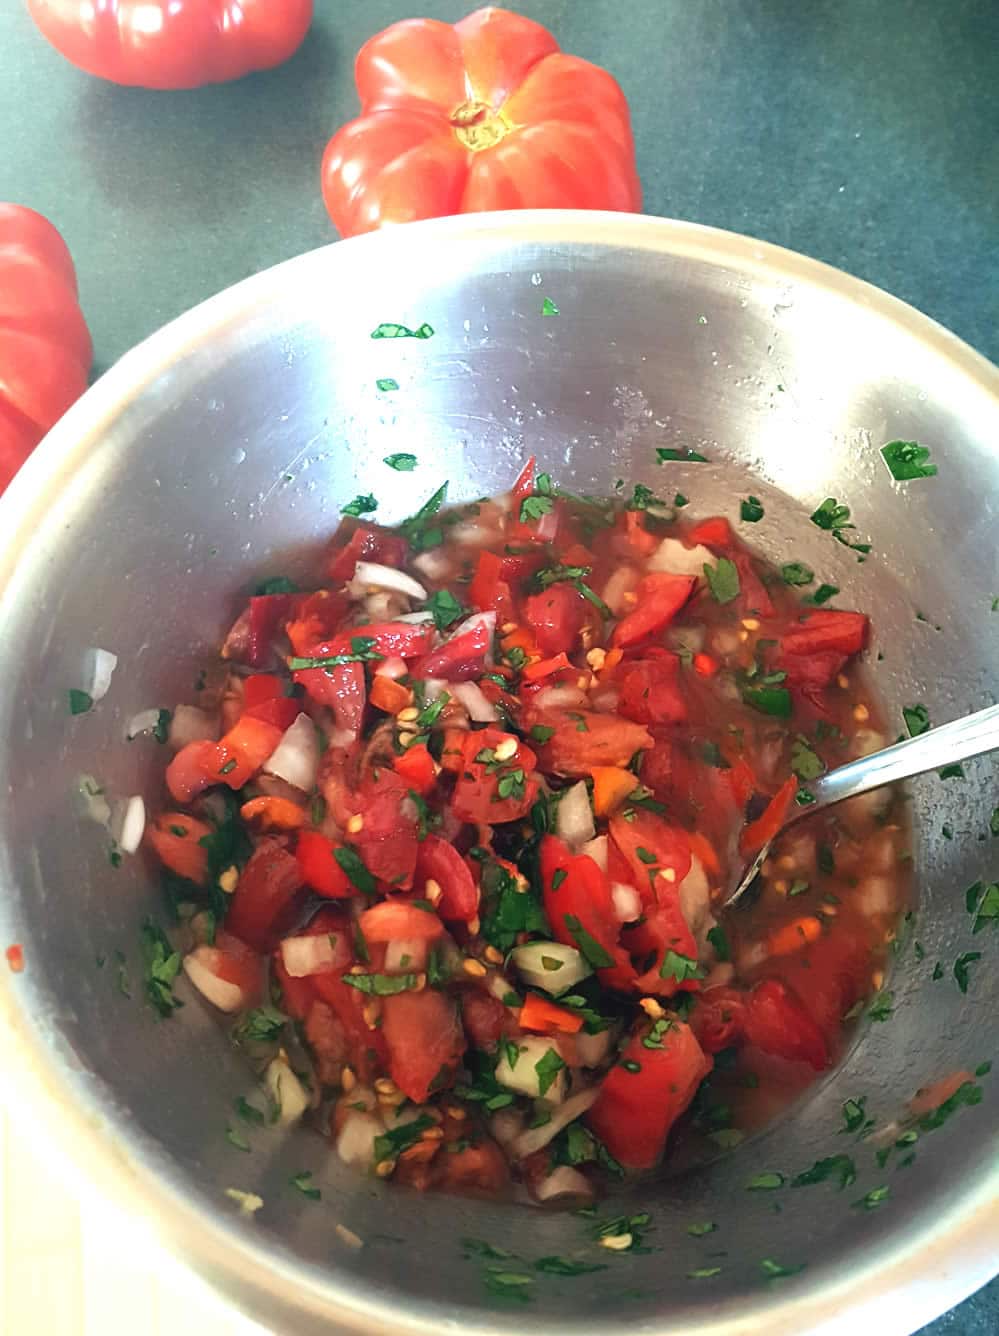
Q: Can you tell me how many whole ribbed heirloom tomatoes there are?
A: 3